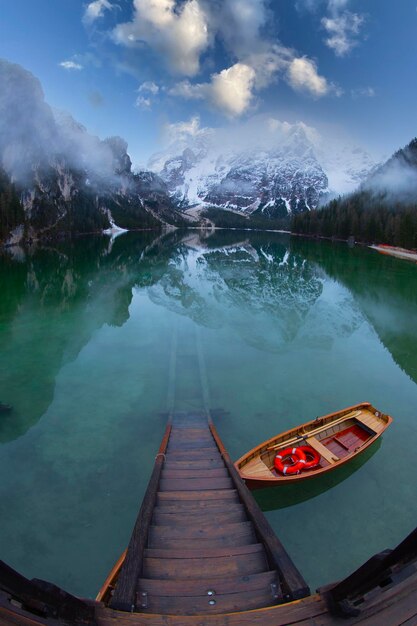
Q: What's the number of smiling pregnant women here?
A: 0